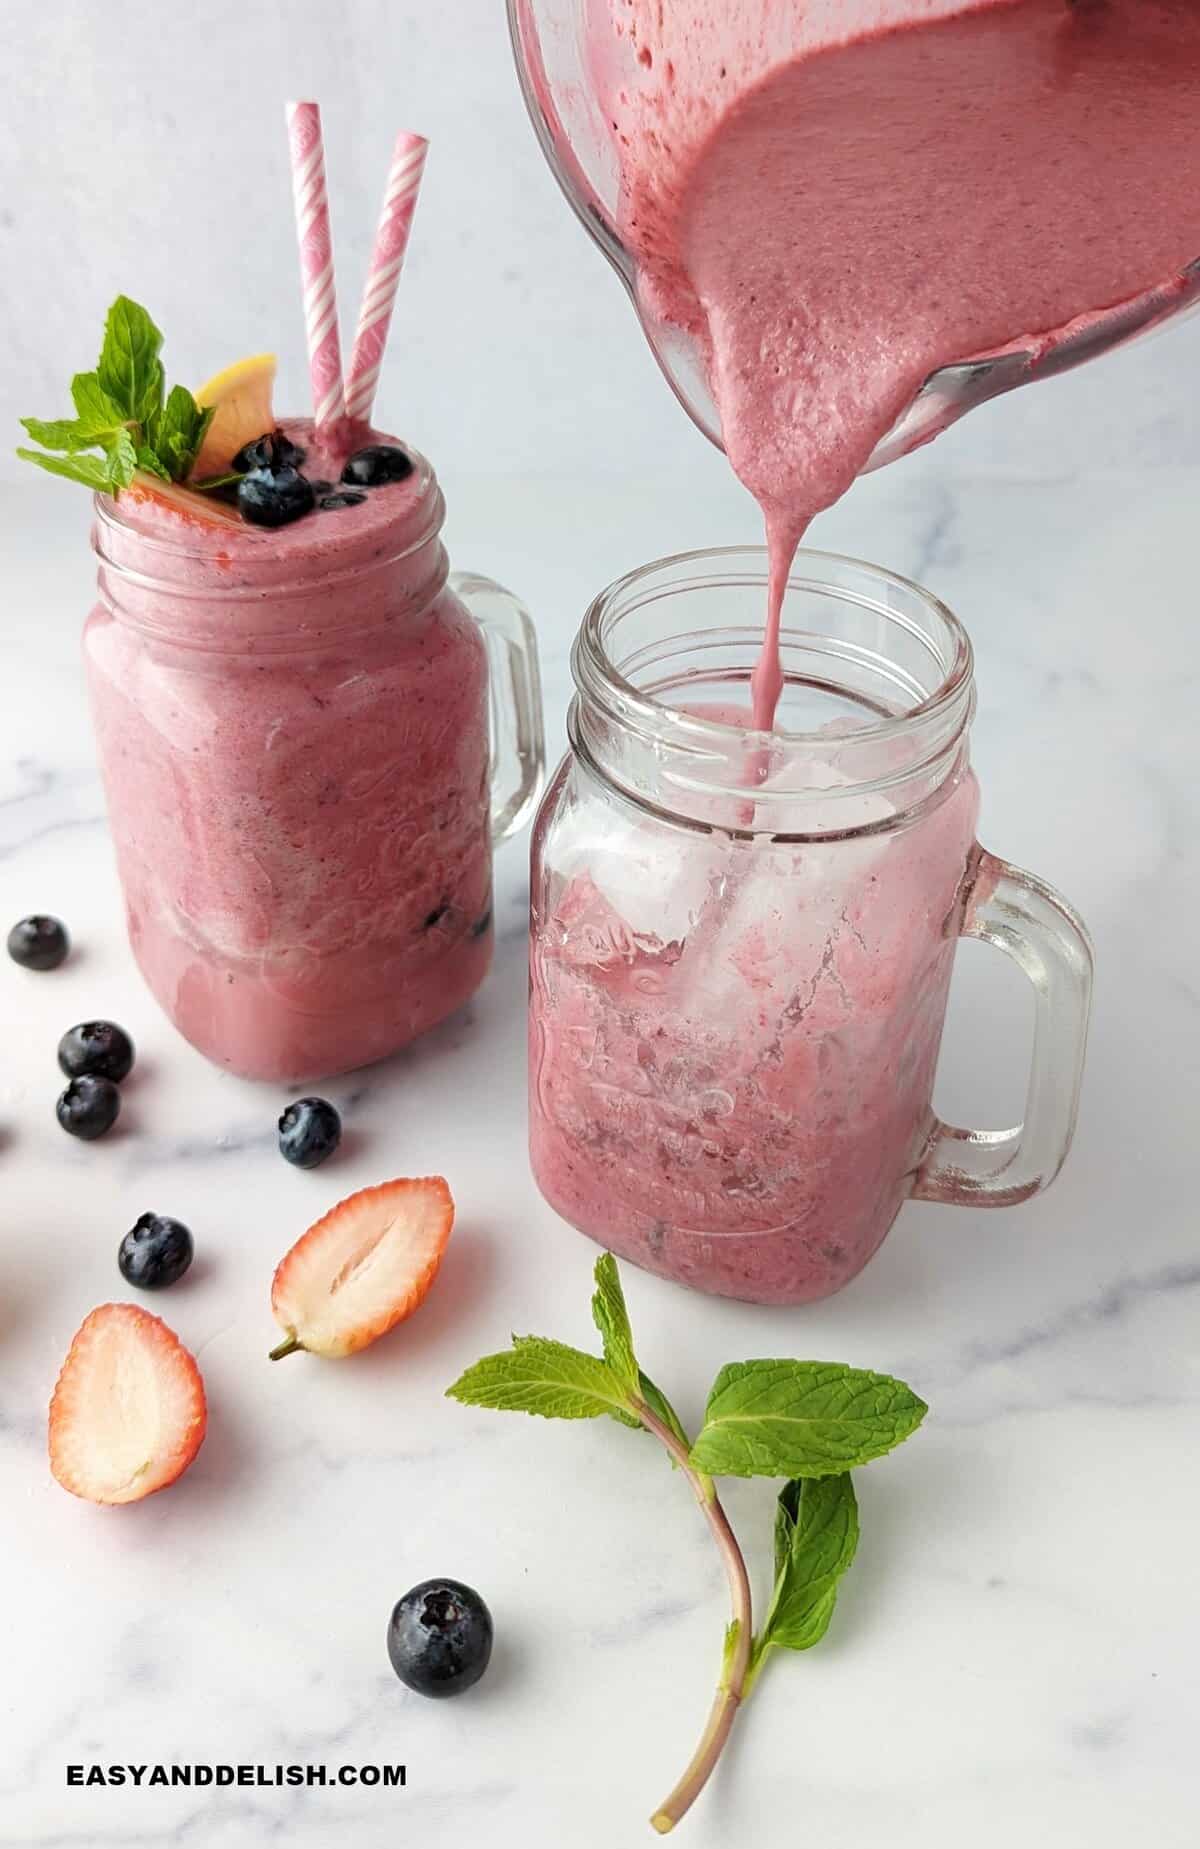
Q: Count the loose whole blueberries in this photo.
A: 6